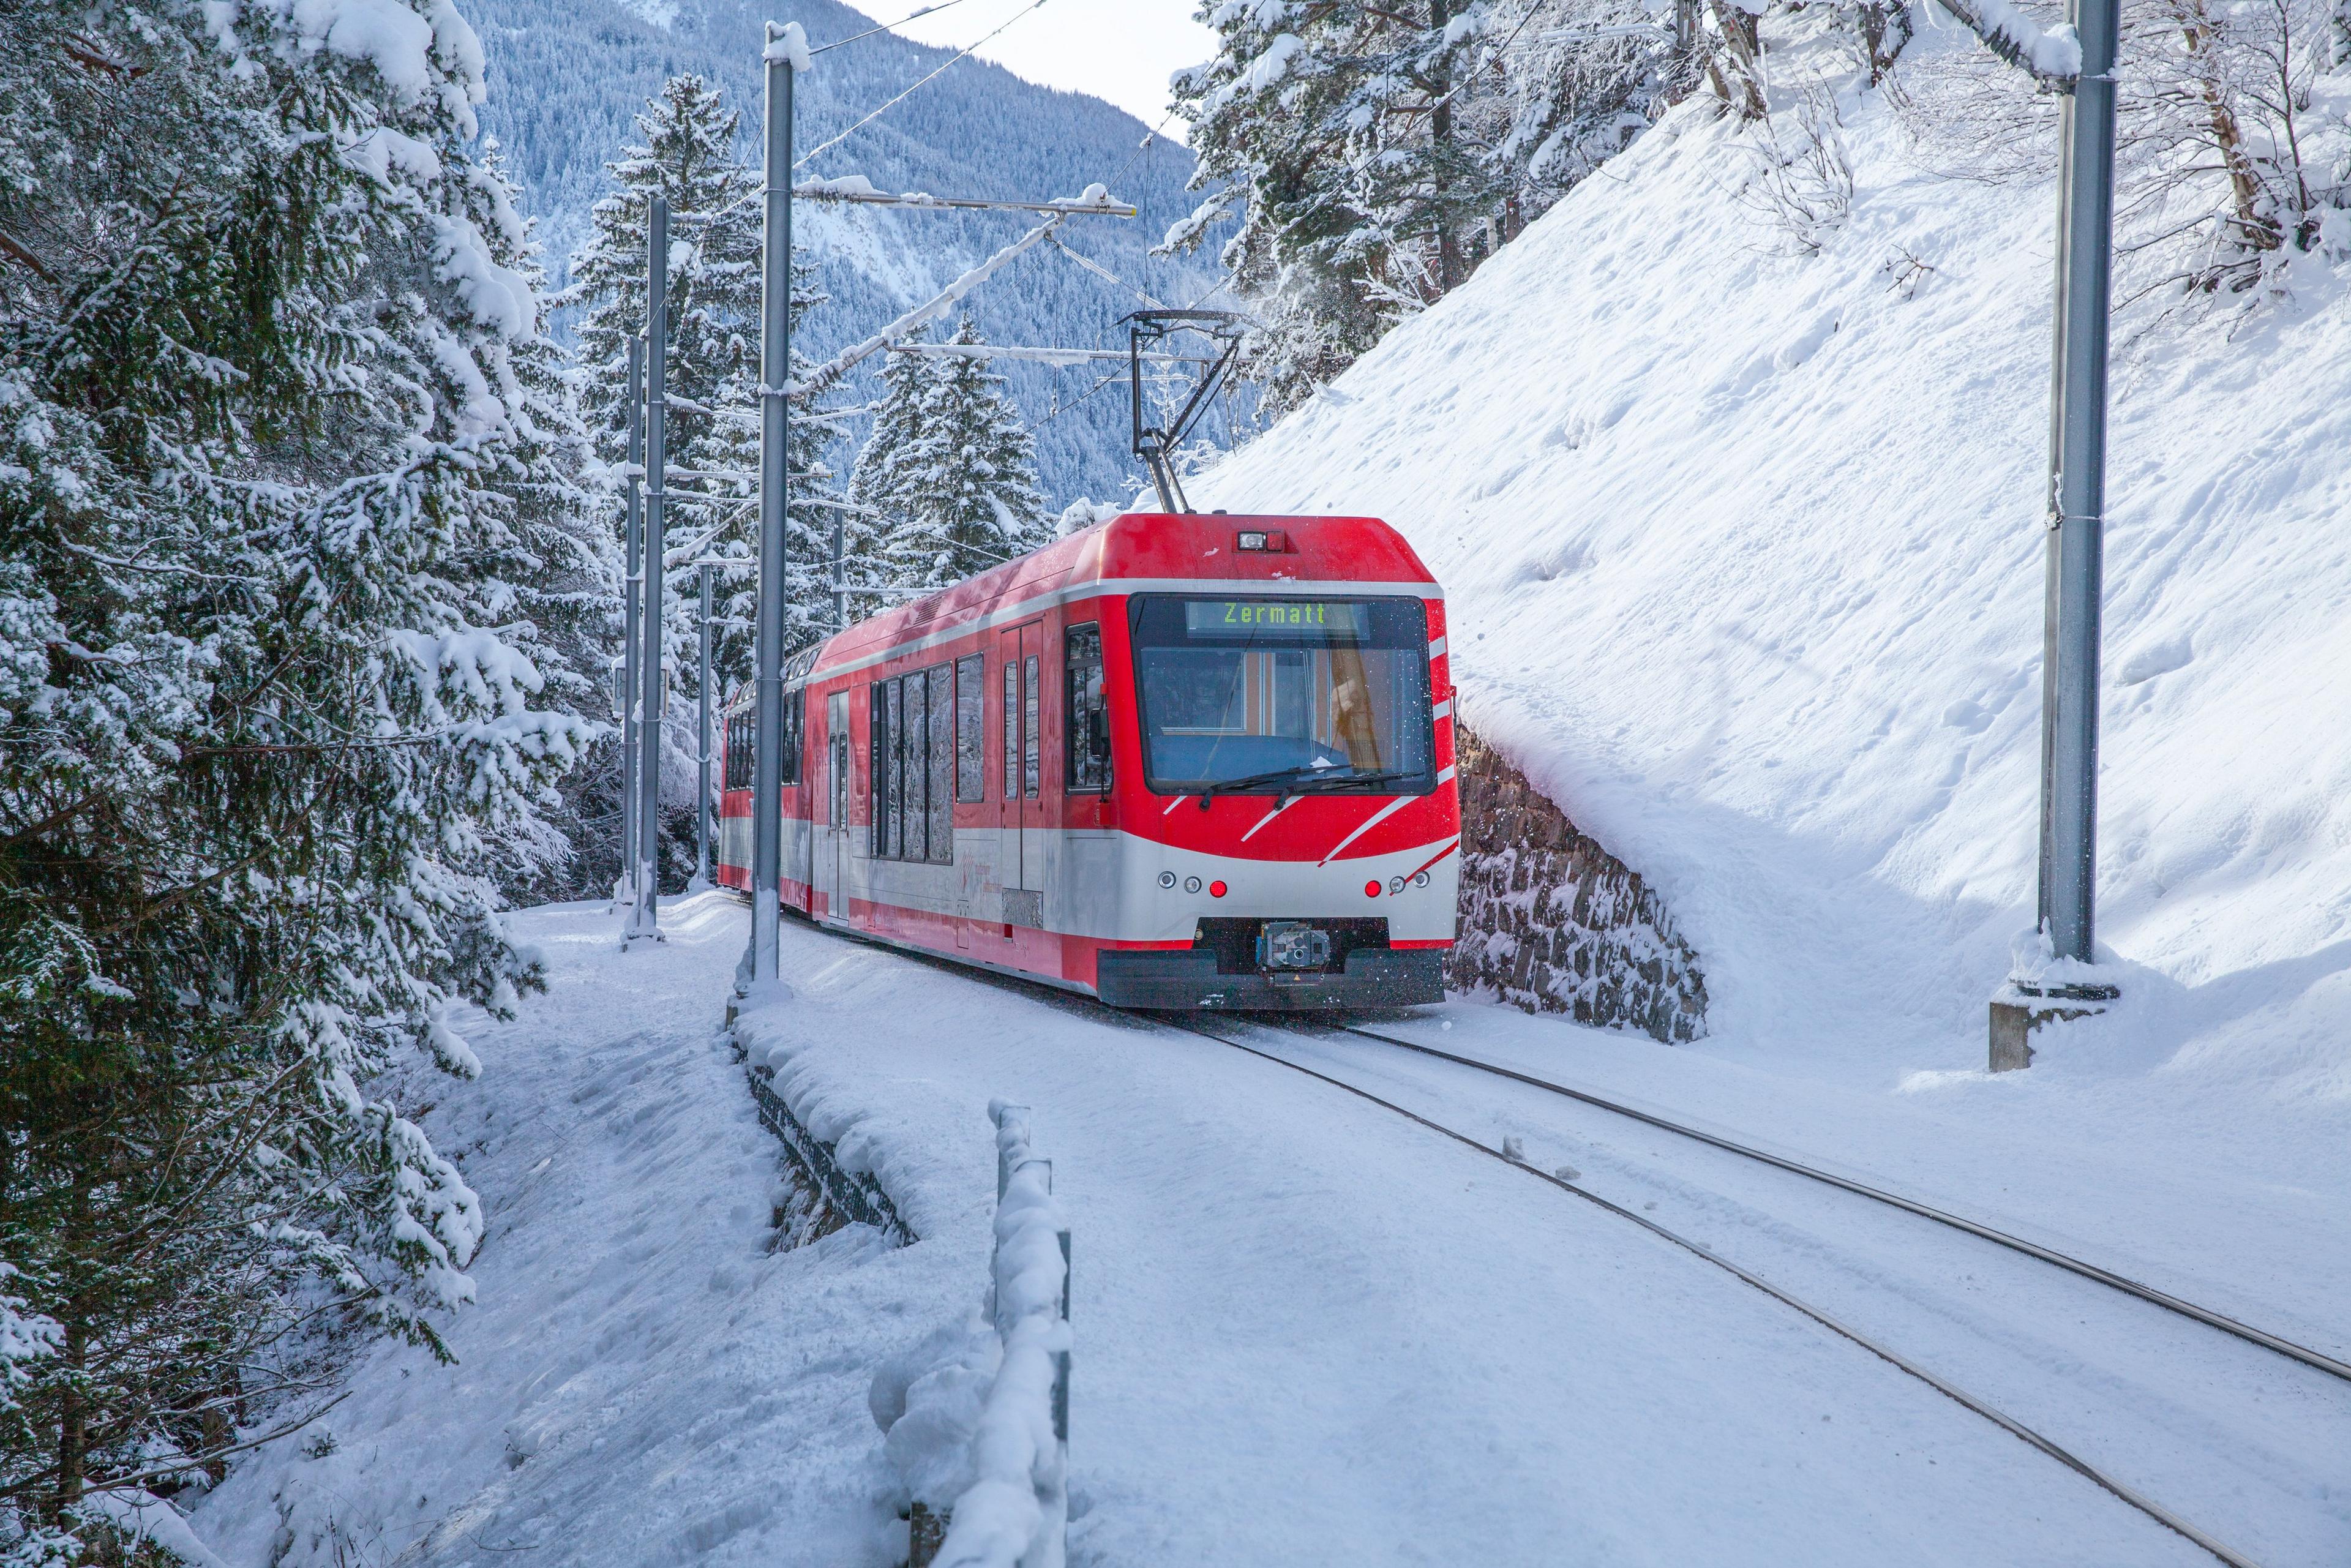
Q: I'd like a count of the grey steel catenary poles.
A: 6